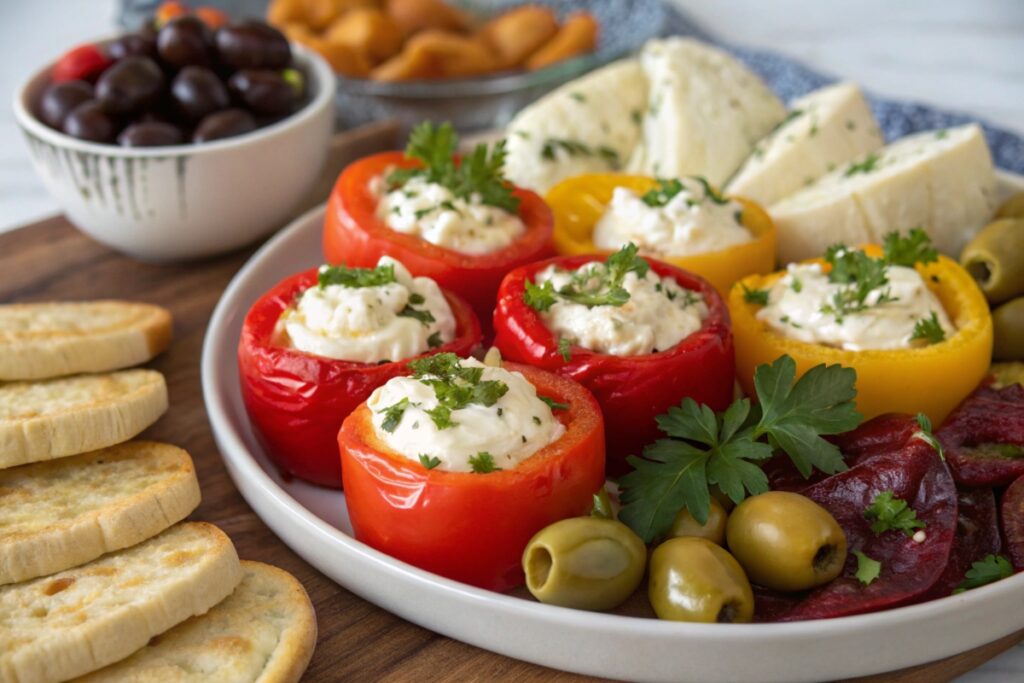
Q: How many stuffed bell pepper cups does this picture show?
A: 6